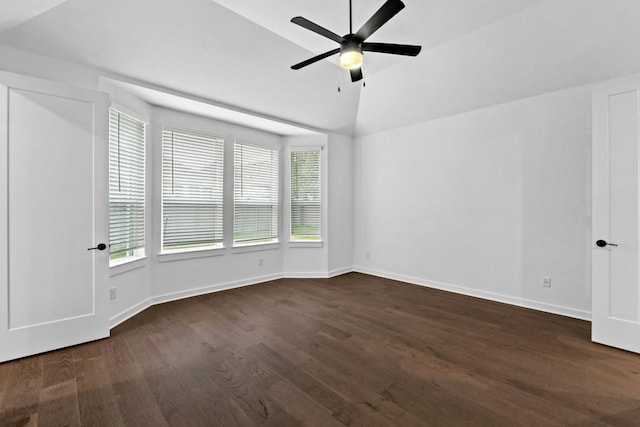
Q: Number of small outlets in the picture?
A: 4